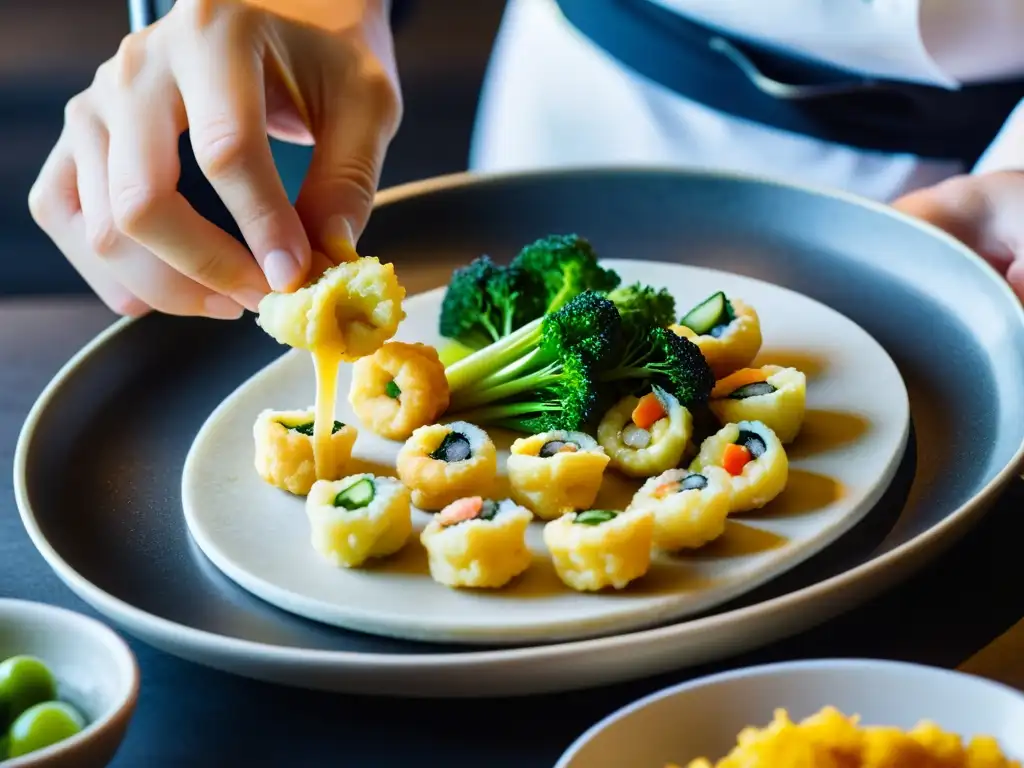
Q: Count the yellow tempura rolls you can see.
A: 13